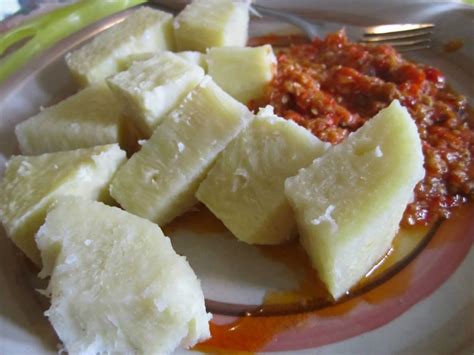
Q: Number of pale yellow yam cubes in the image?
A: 11